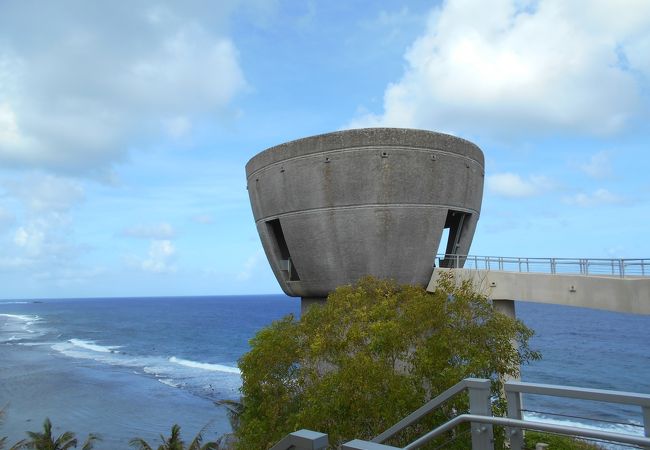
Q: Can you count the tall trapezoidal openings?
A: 2